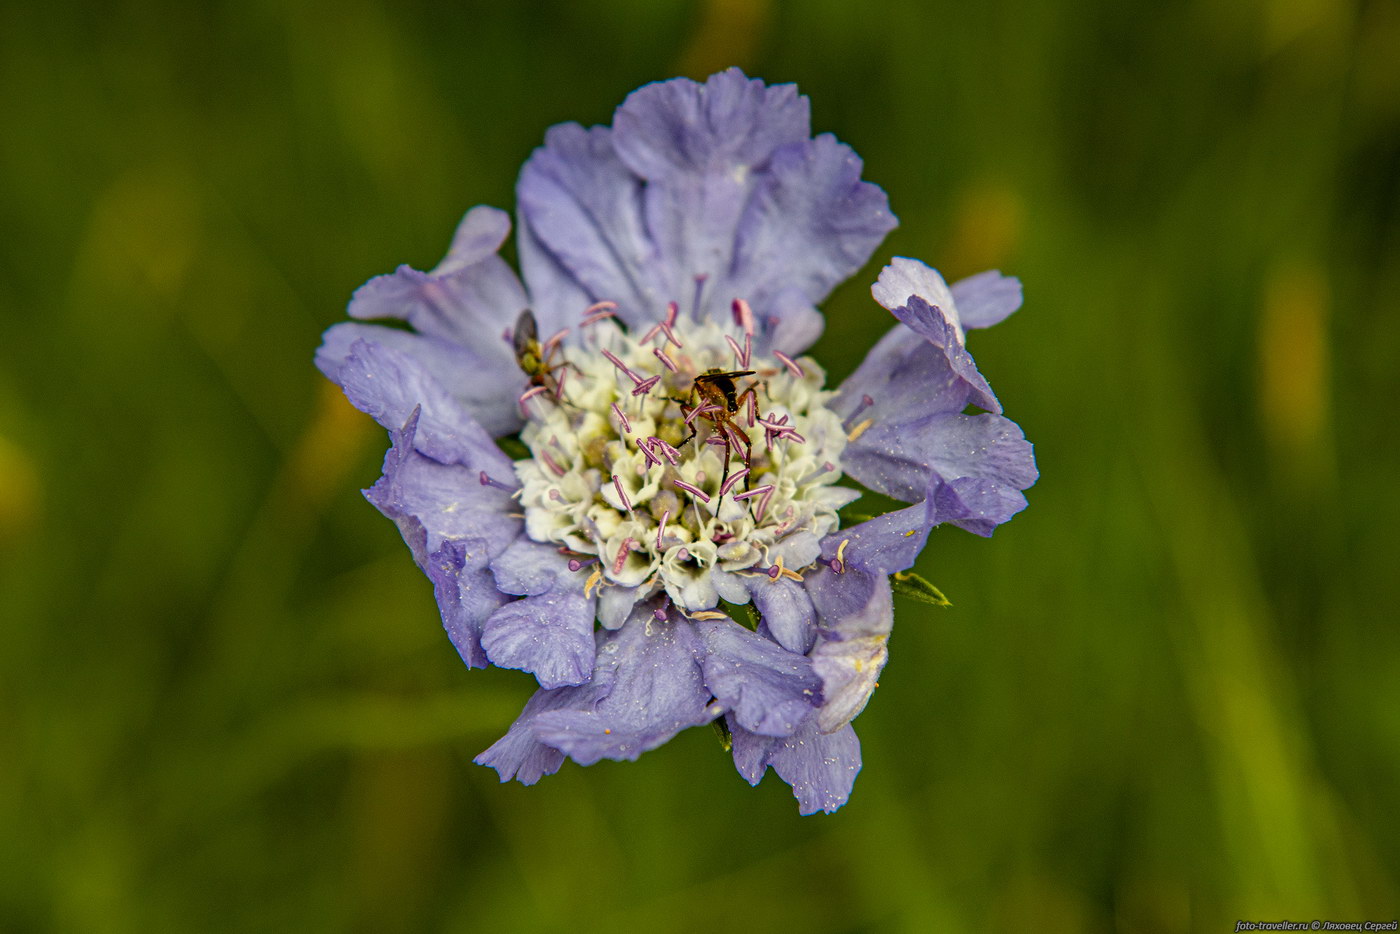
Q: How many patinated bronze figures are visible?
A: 0